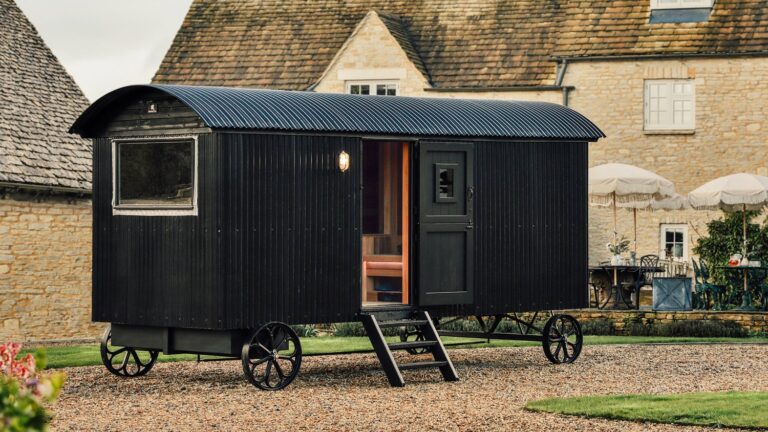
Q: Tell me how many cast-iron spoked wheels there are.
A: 4